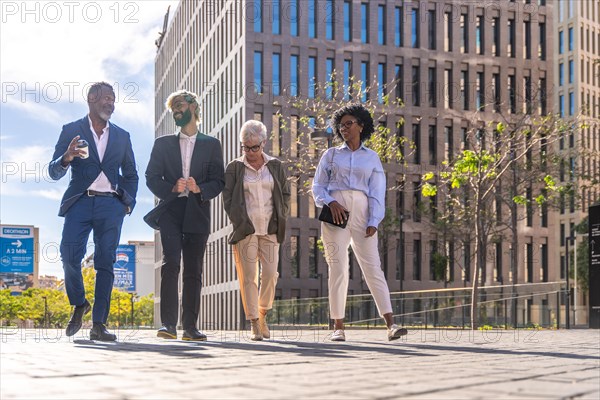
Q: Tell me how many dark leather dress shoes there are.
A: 4